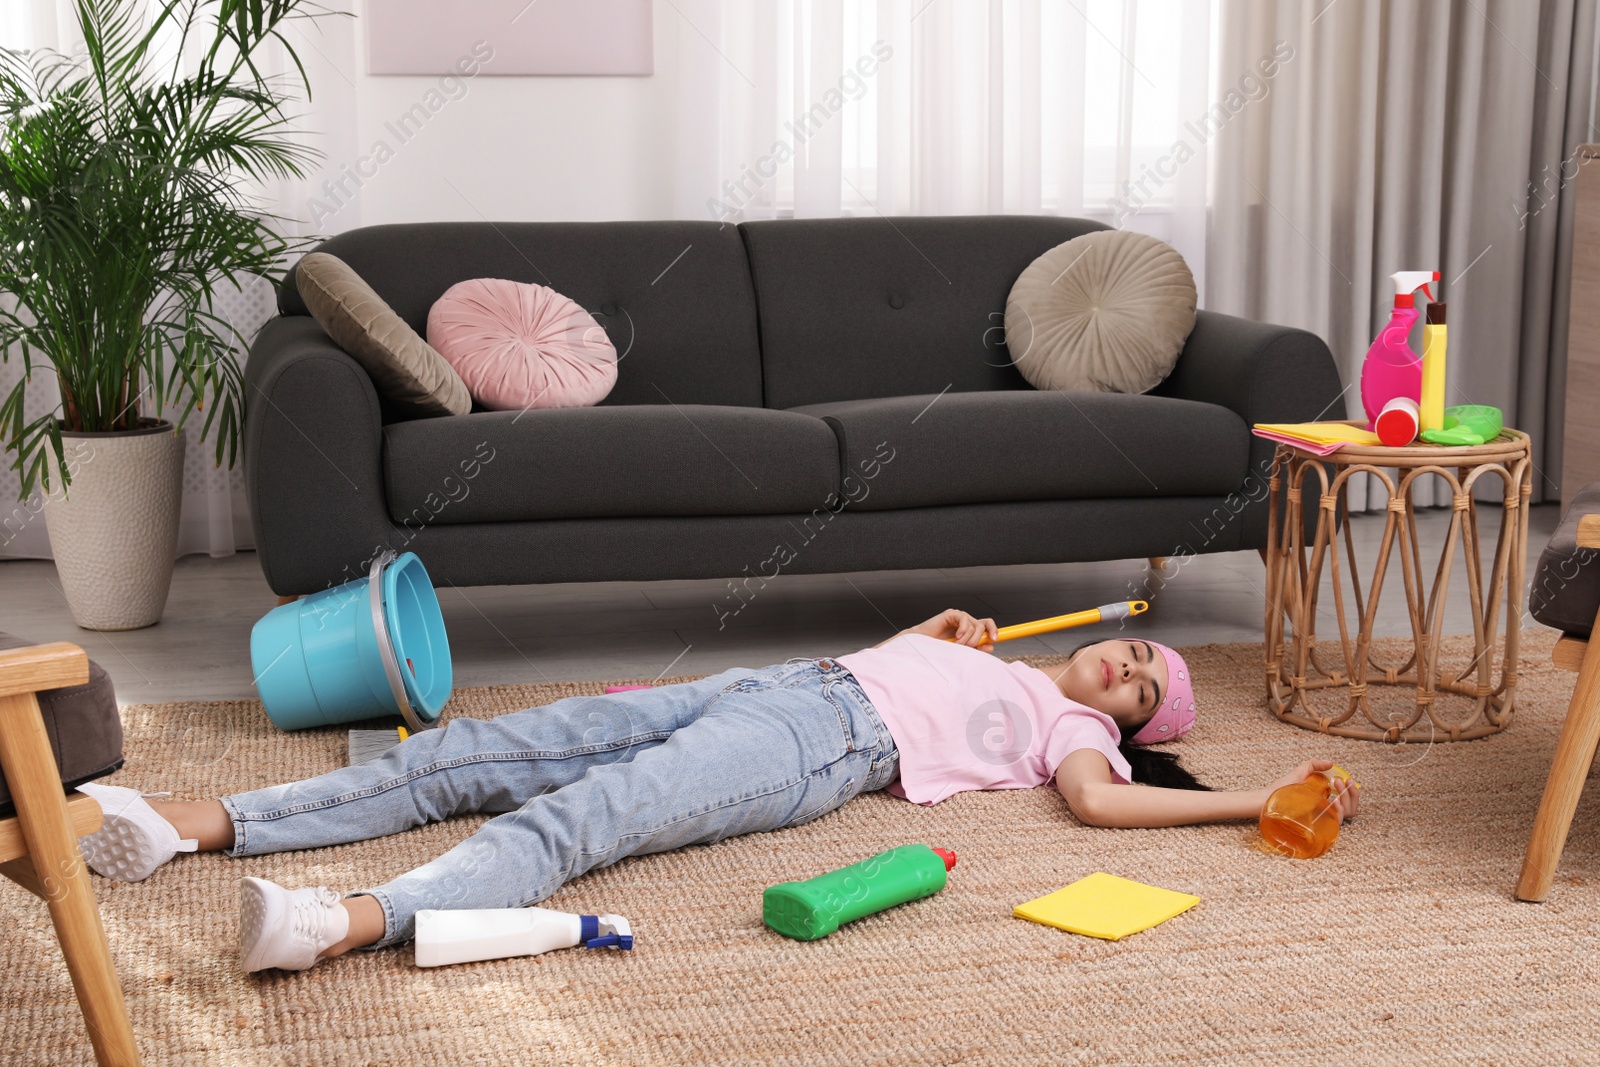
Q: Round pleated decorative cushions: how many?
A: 3